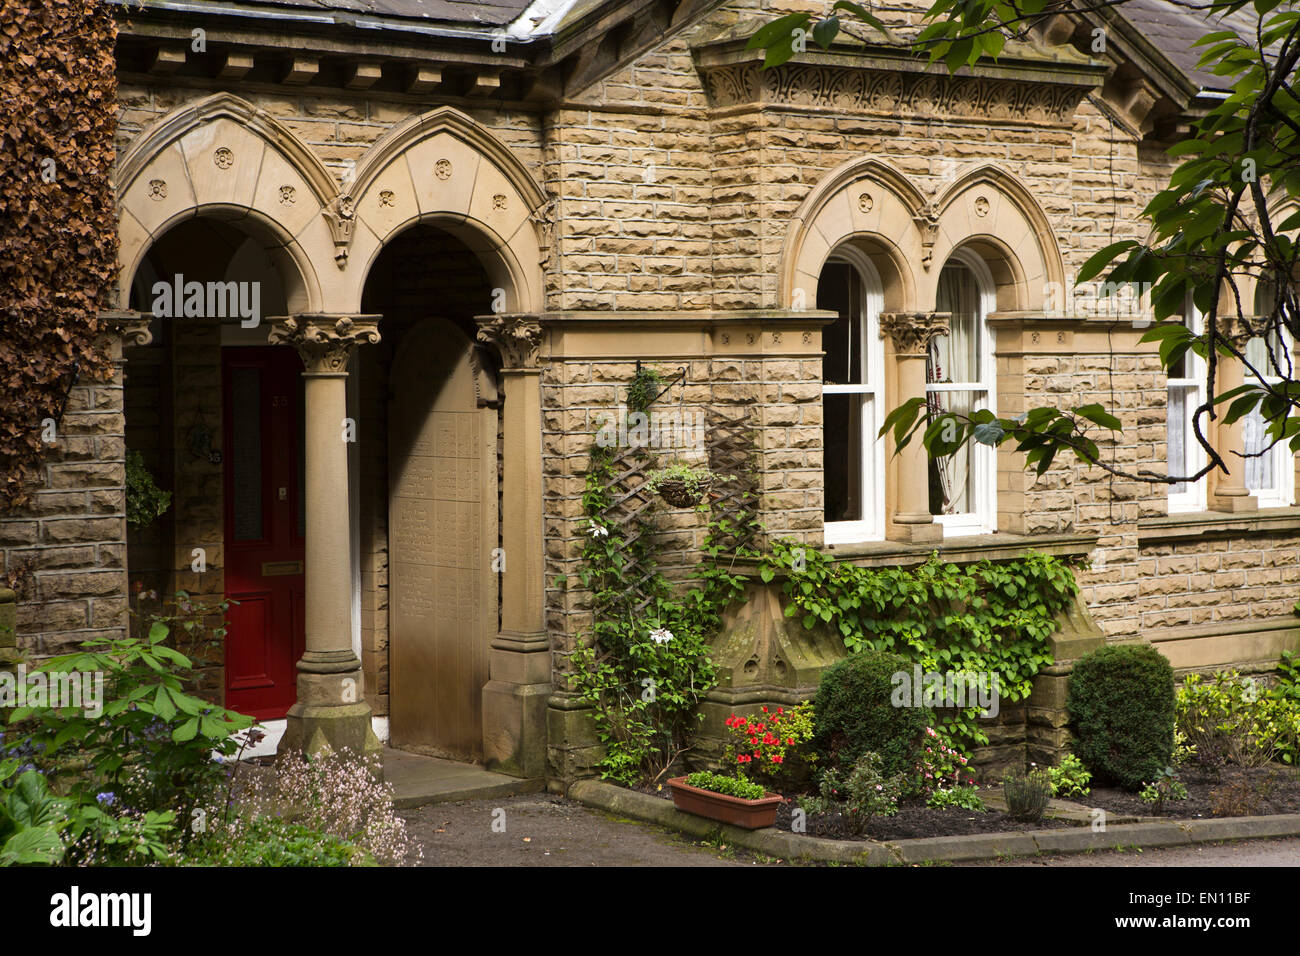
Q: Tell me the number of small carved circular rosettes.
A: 14